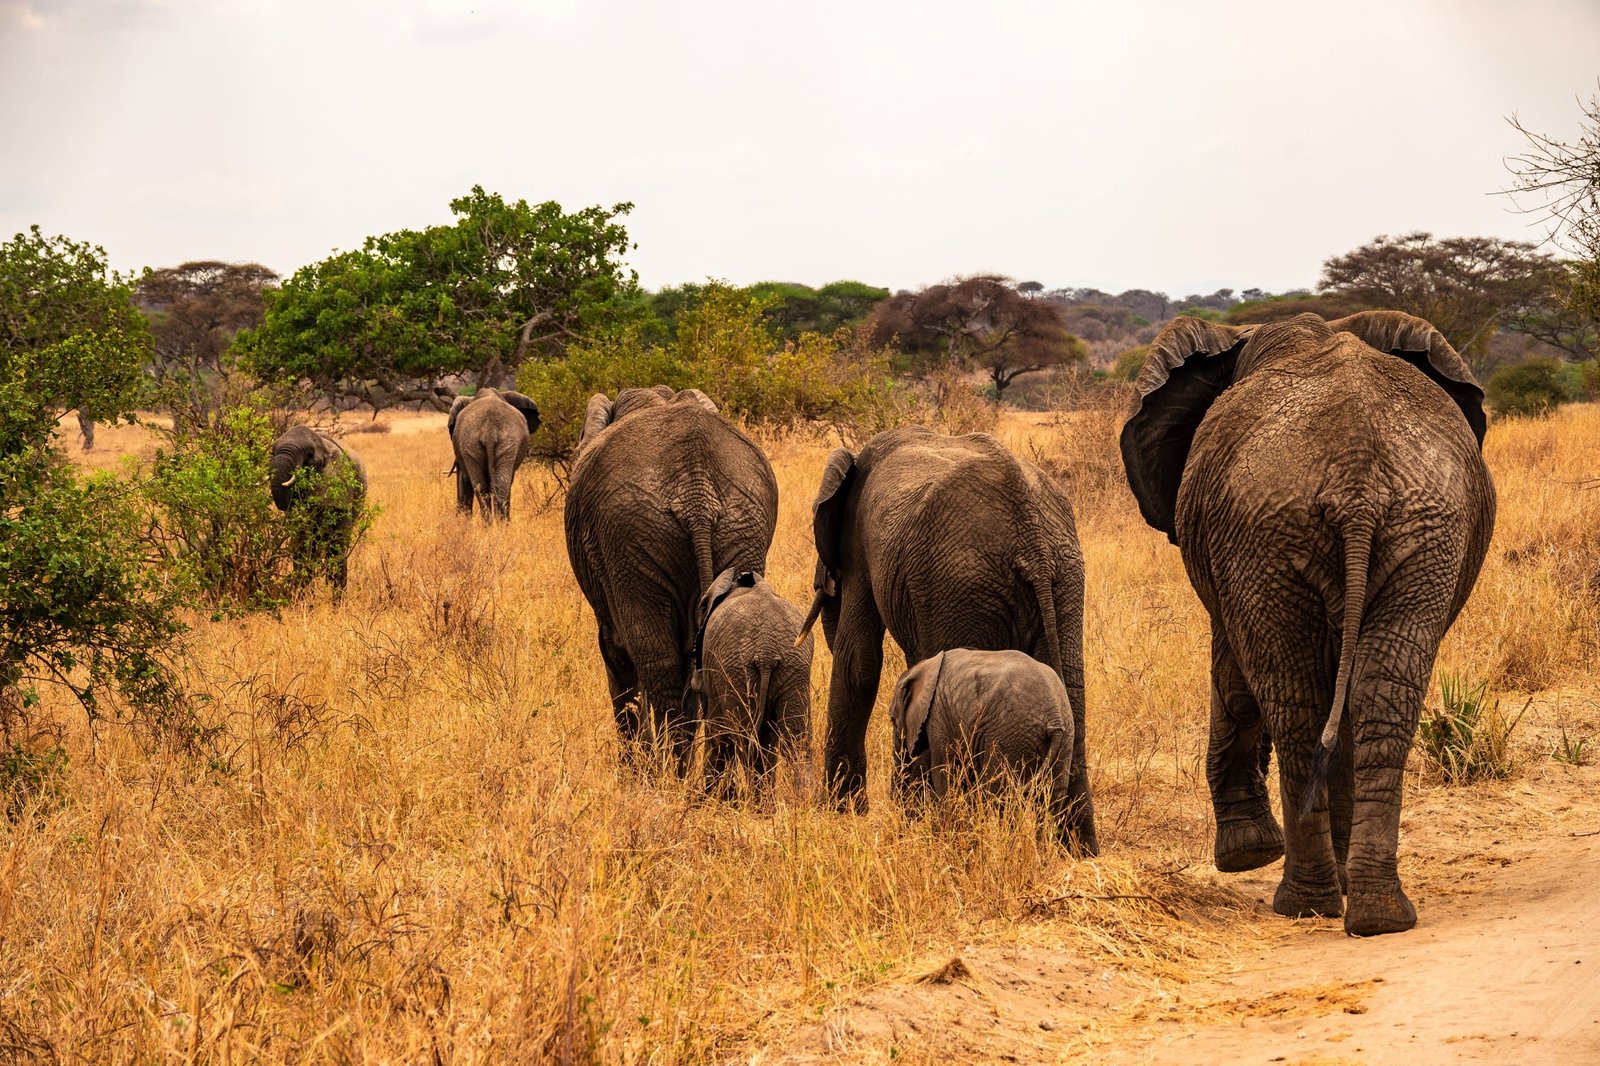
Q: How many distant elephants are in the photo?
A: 2